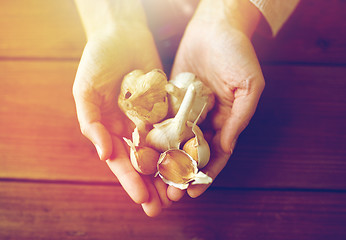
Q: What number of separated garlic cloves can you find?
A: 3